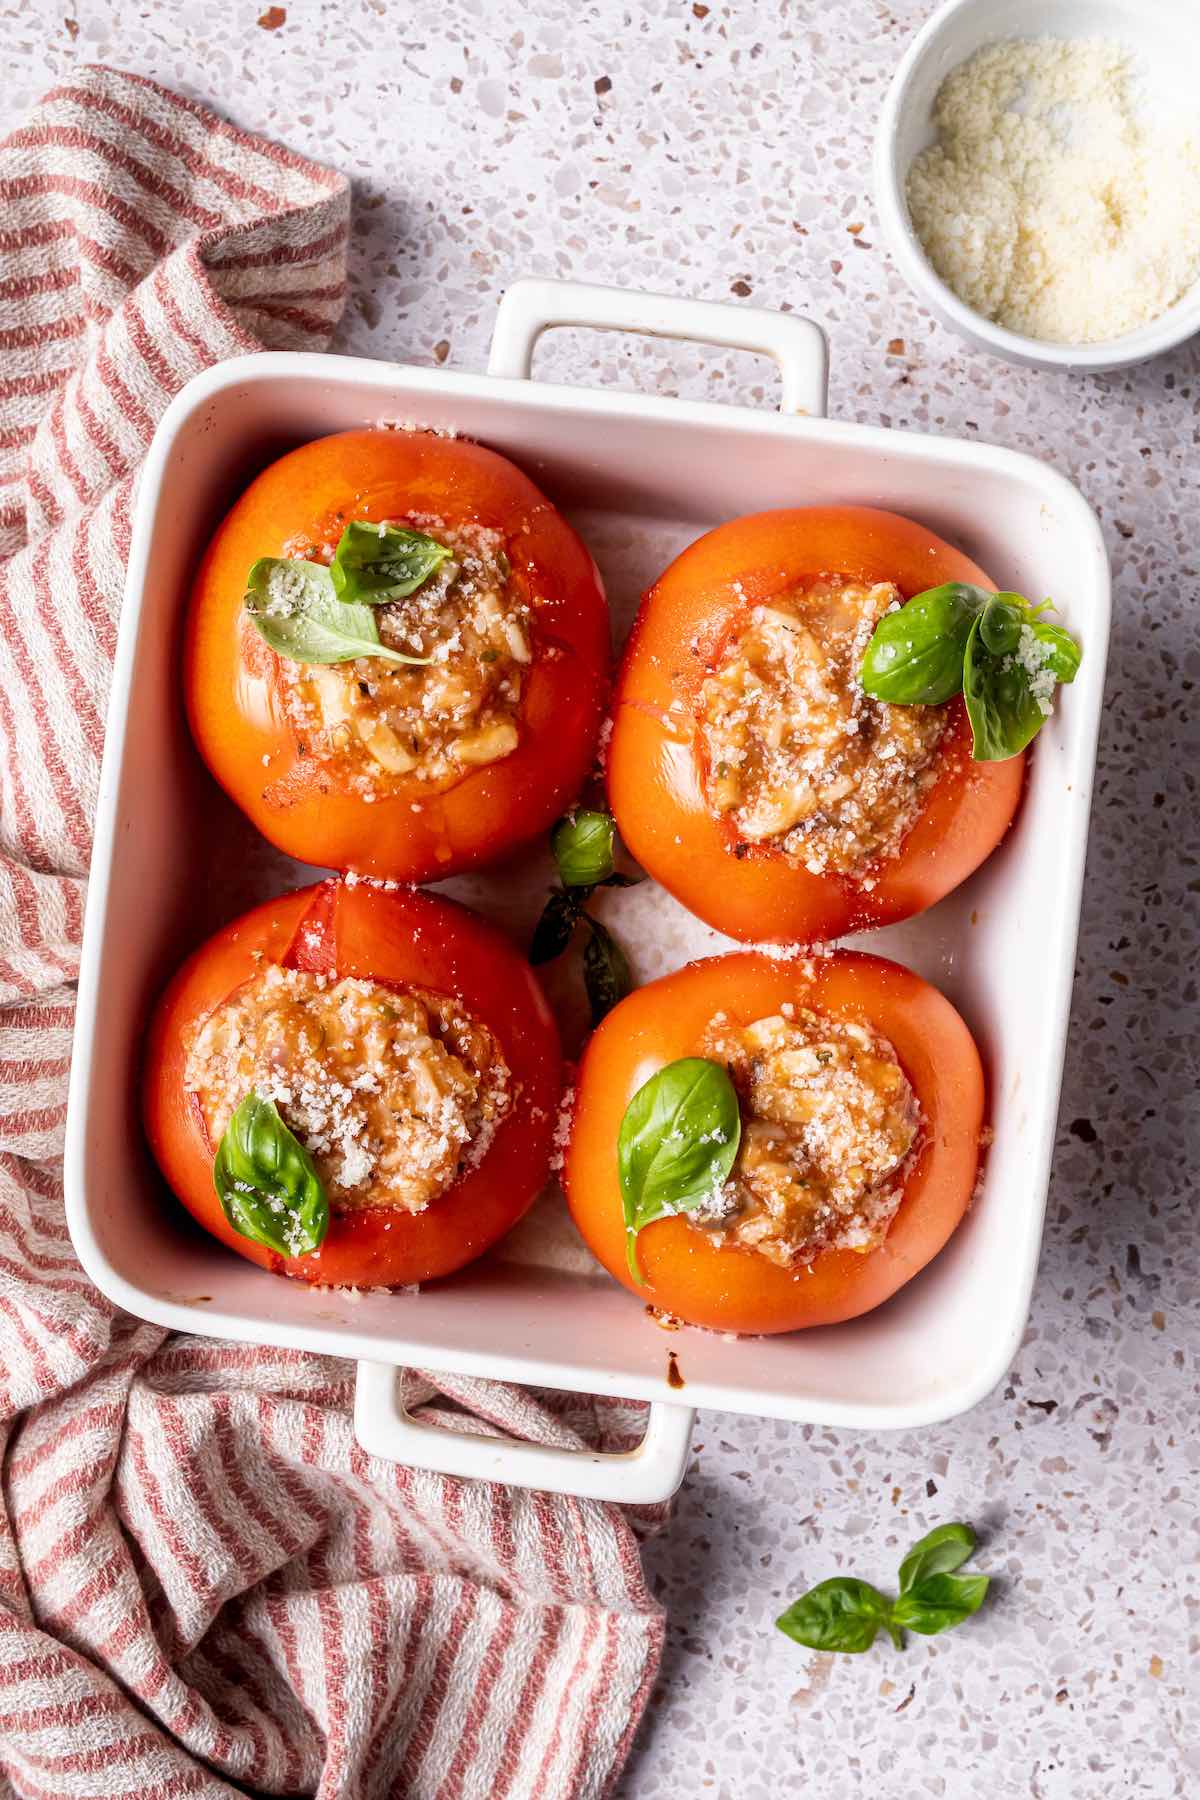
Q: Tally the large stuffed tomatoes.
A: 4